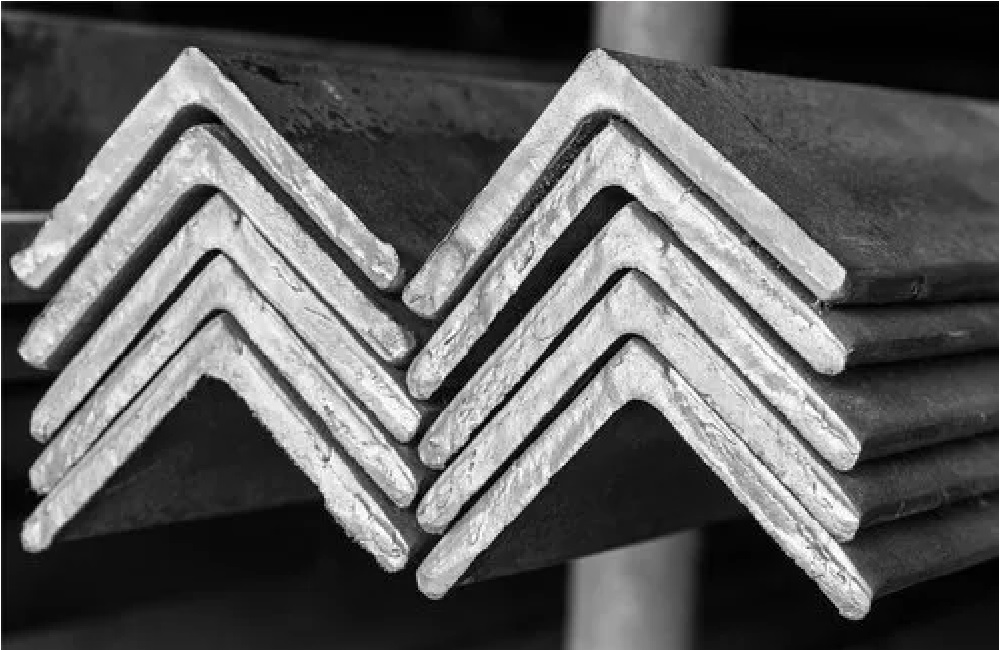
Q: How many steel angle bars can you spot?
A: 10